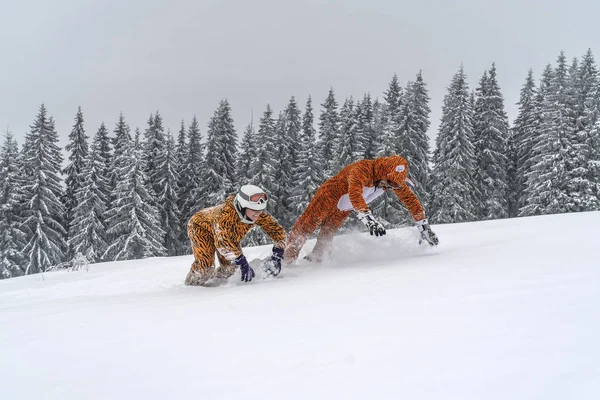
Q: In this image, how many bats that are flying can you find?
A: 0